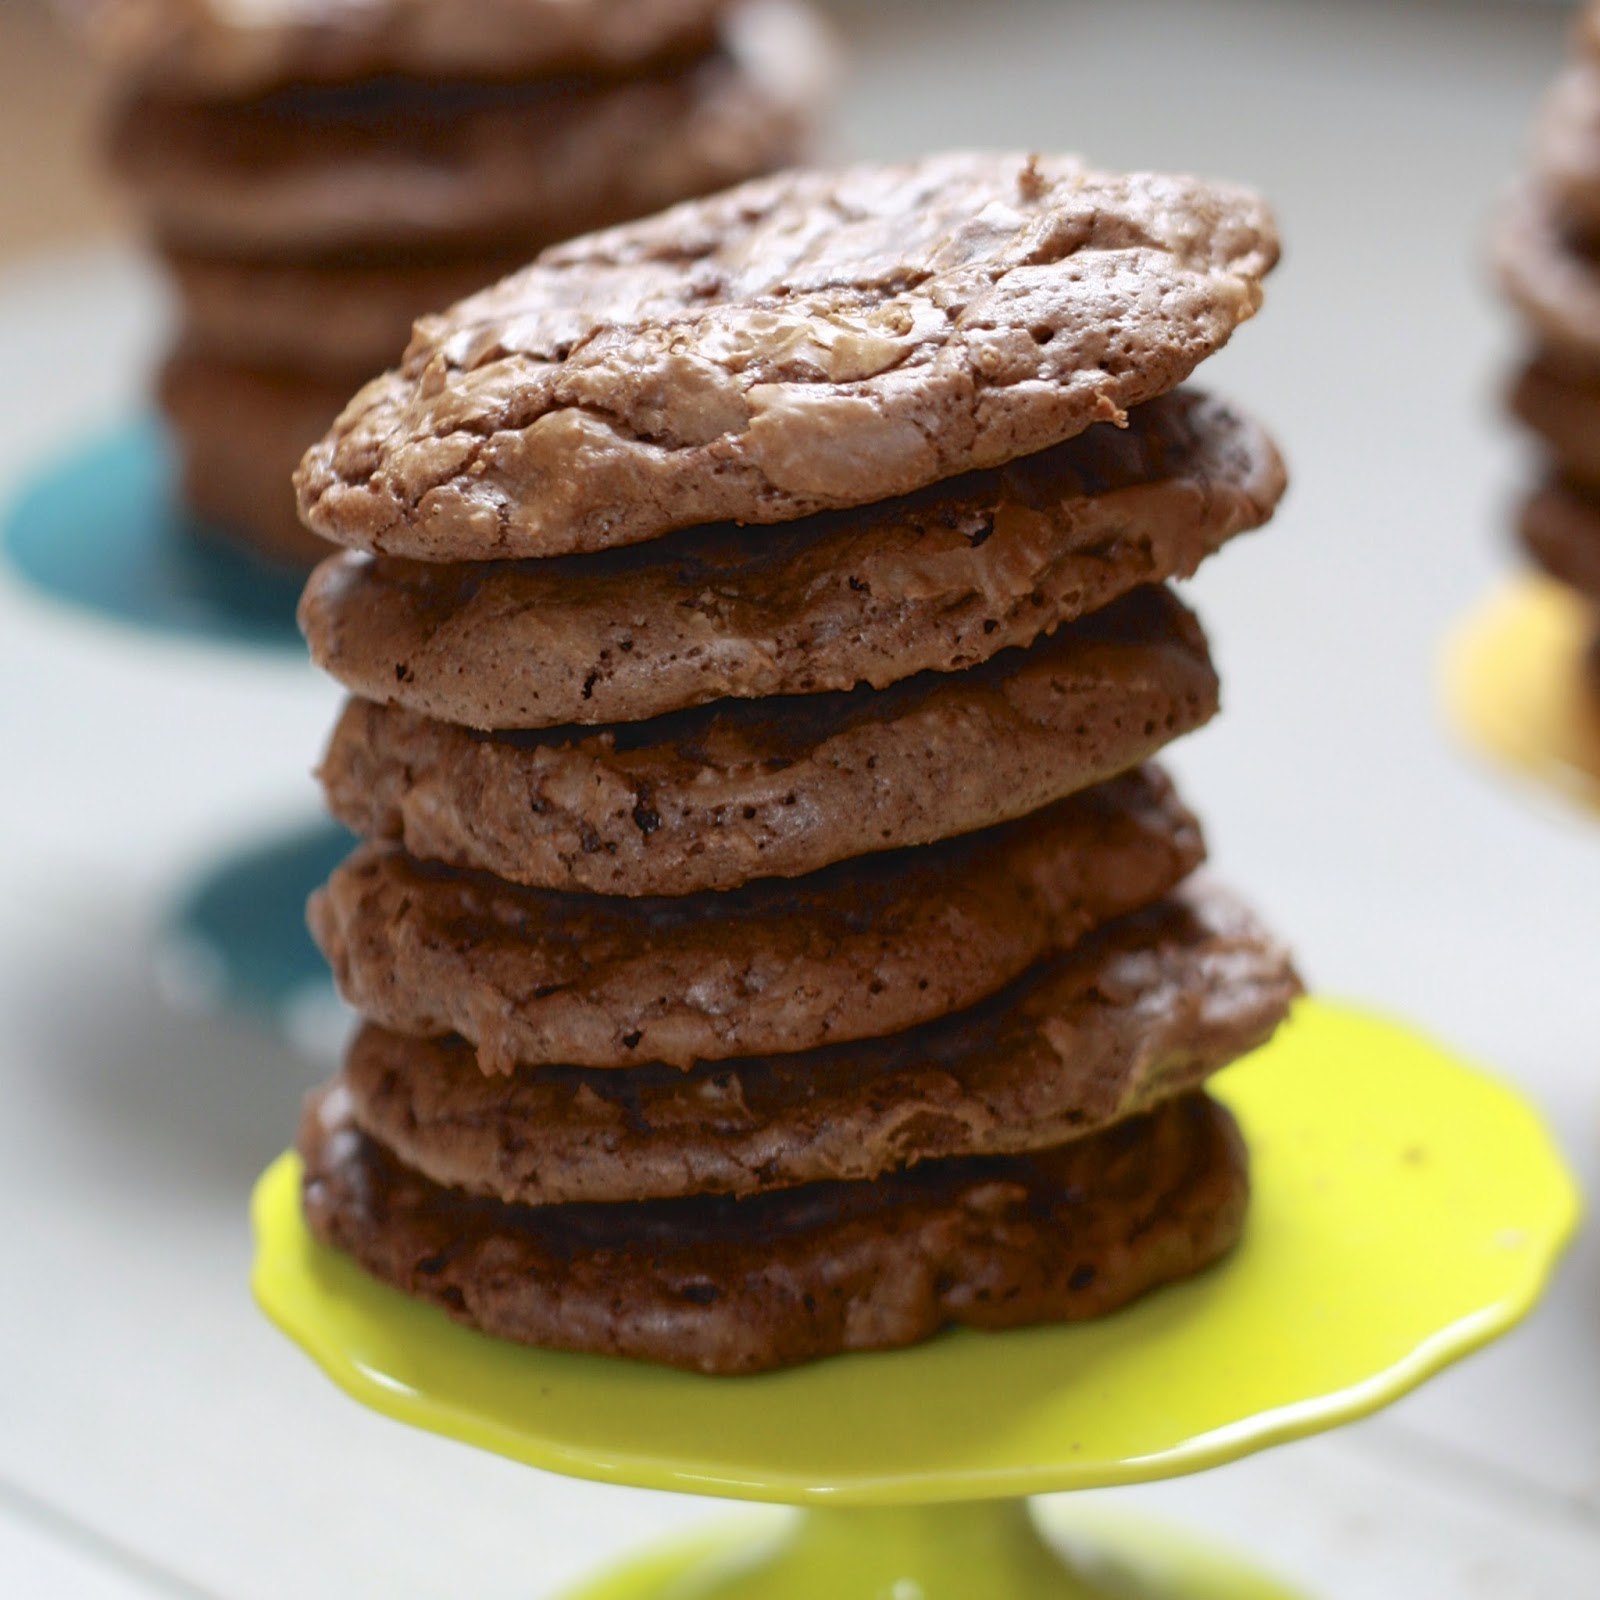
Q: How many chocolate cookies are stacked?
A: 6